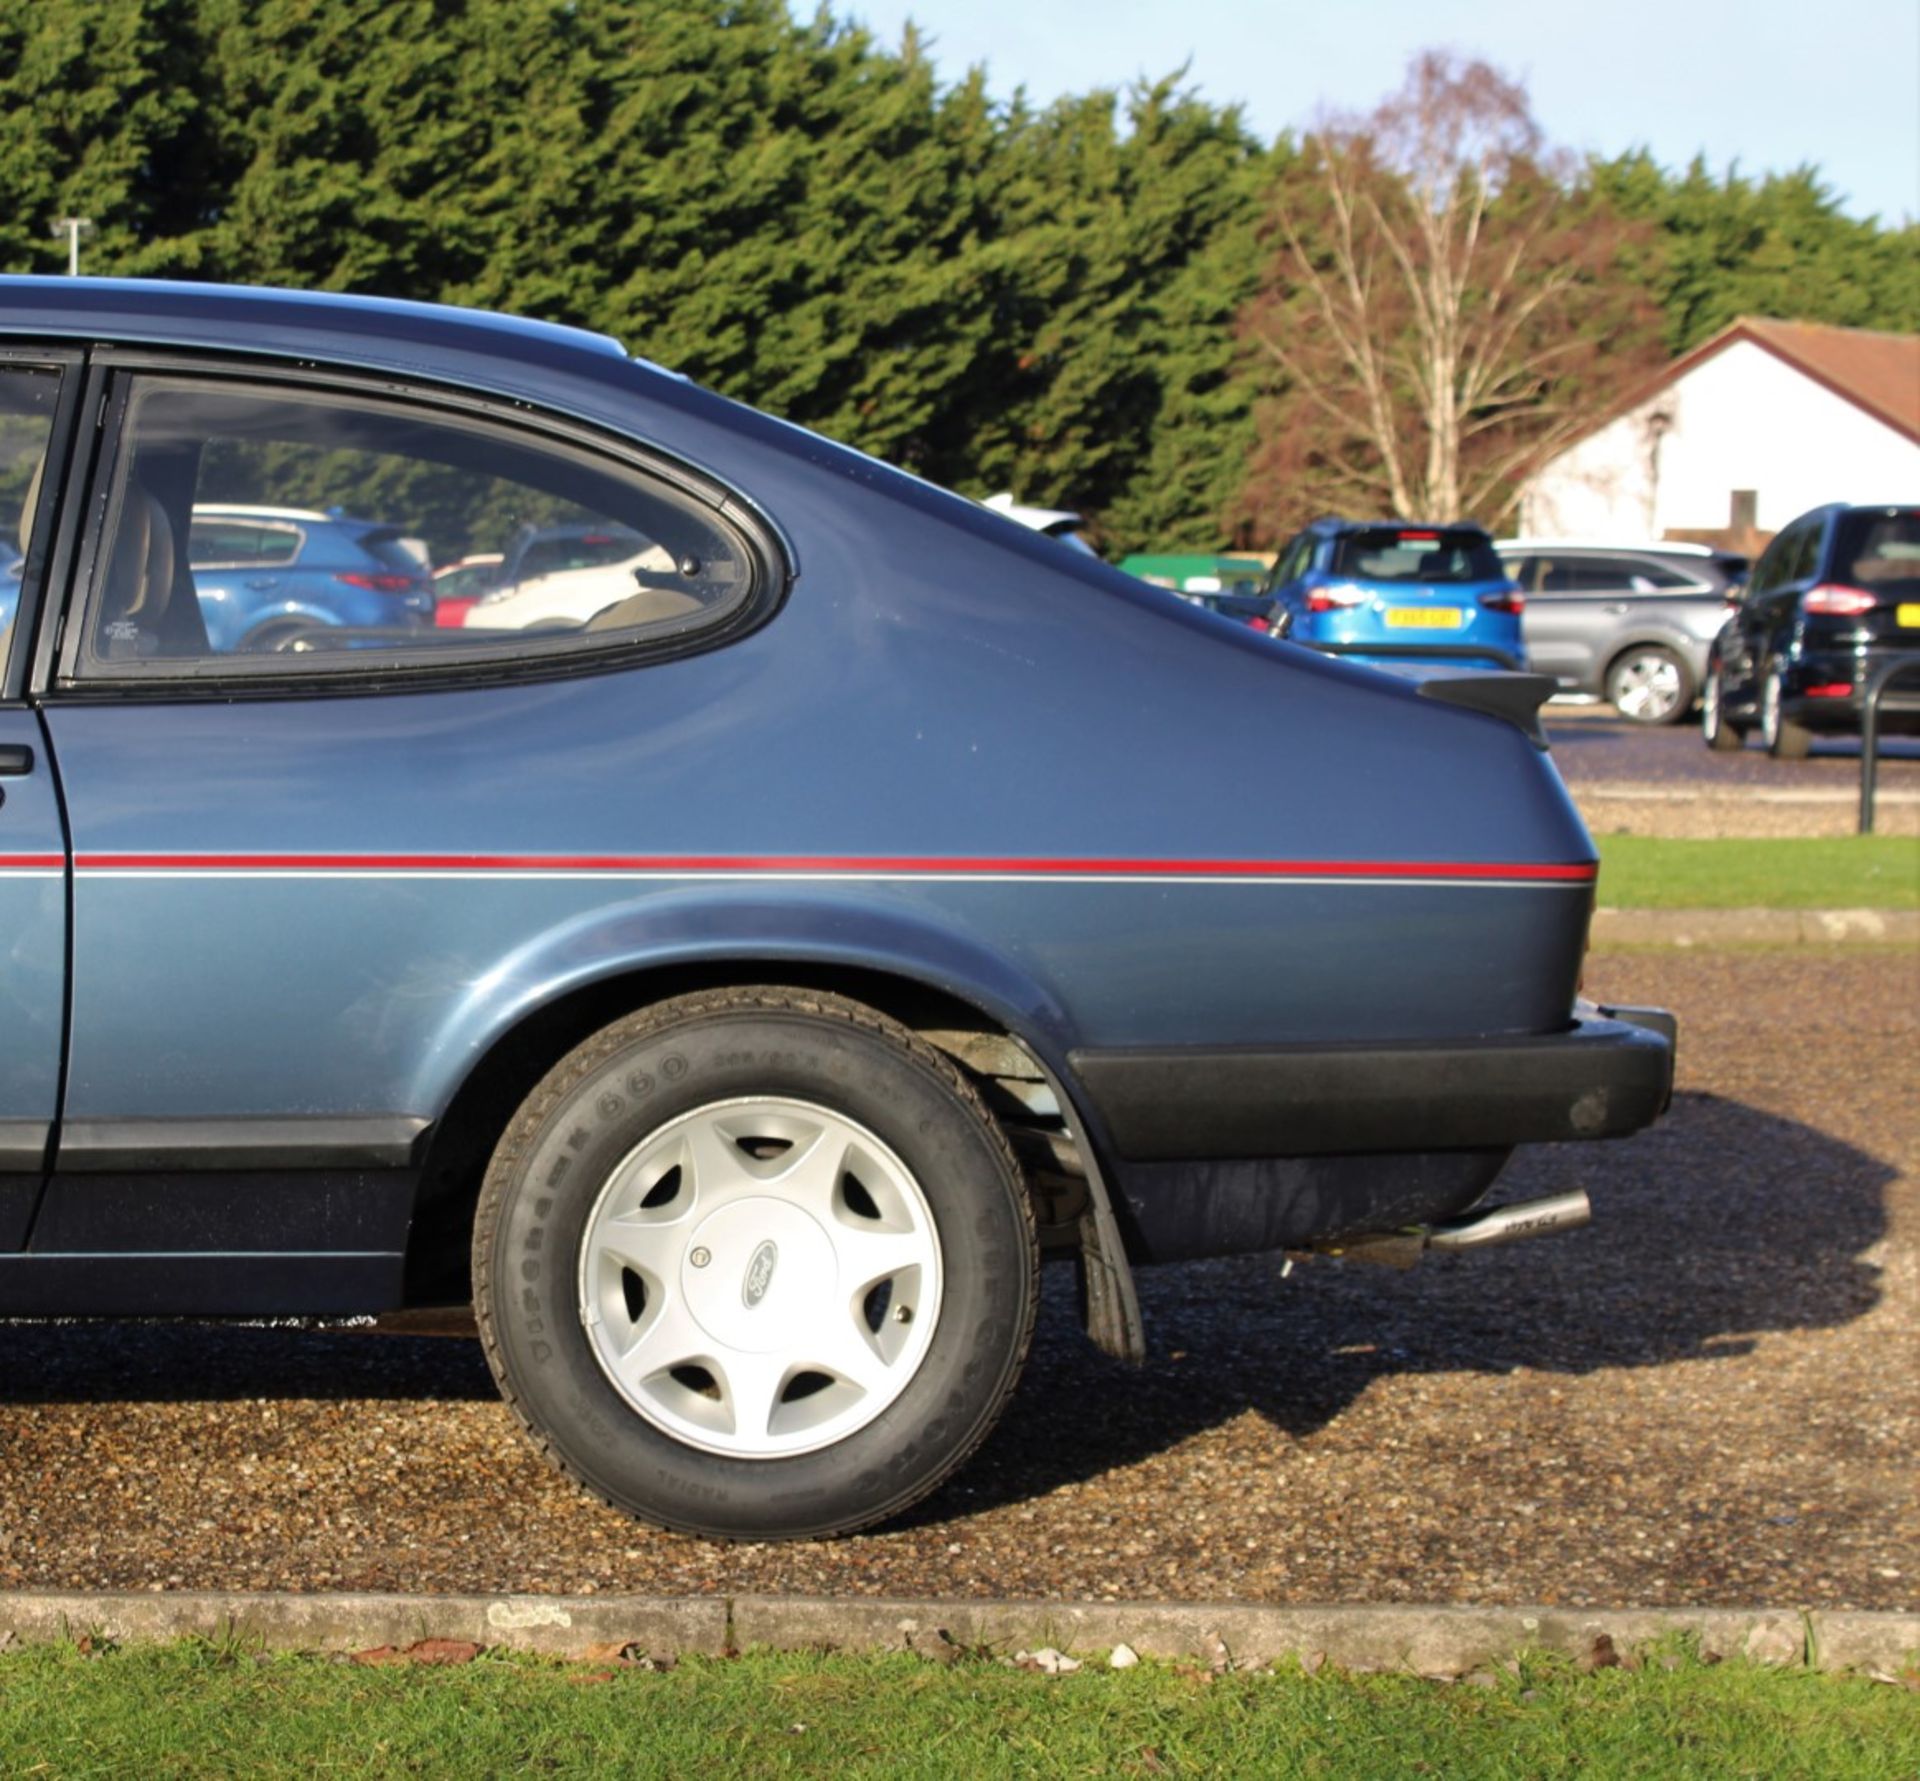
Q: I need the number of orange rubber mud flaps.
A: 0